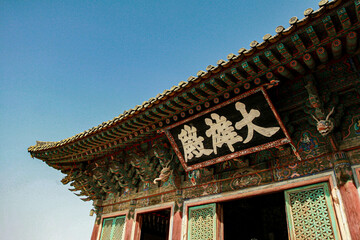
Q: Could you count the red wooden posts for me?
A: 4